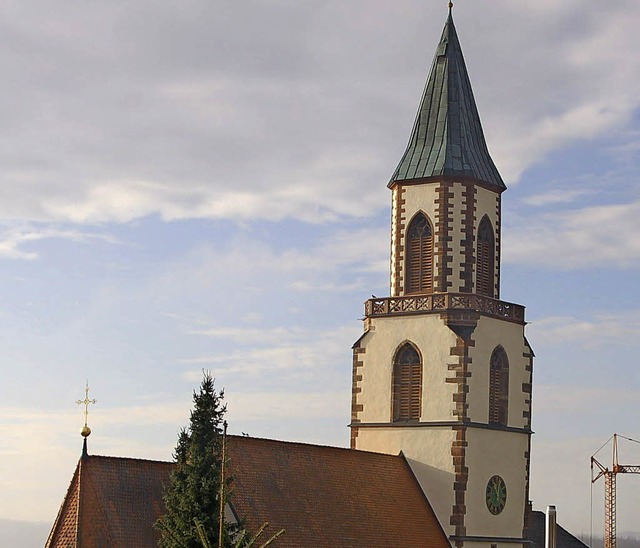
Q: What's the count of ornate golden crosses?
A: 1